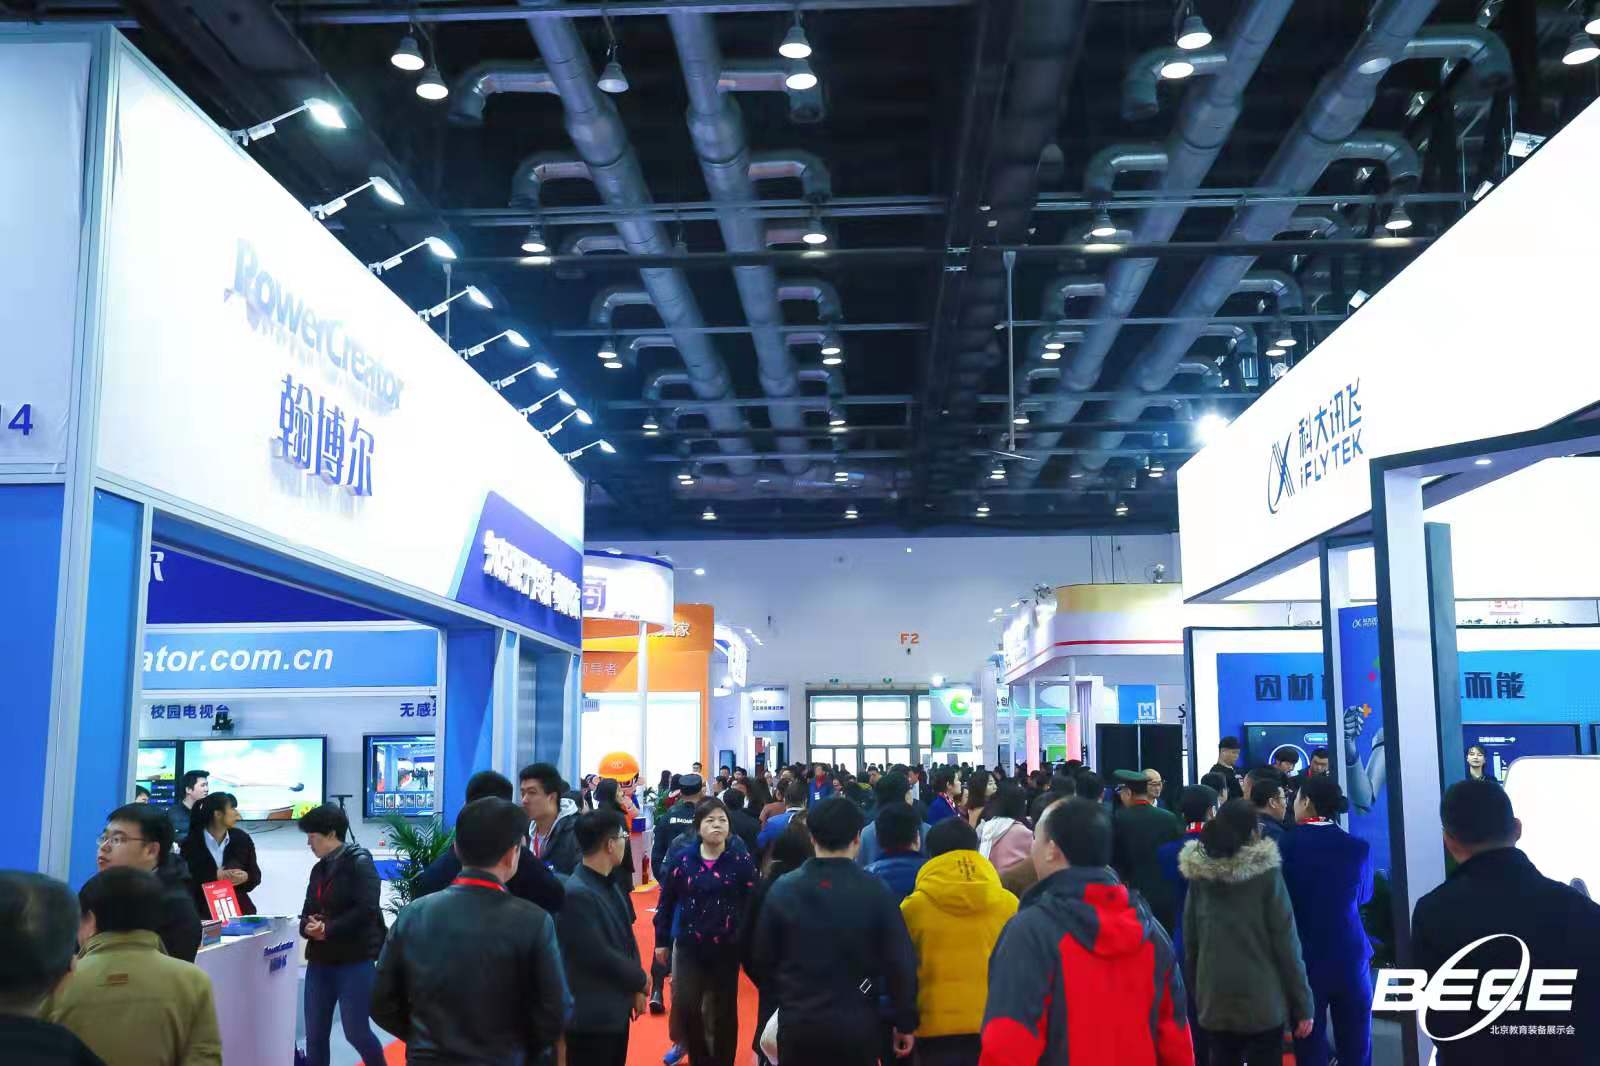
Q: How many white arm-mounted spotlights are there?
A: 9